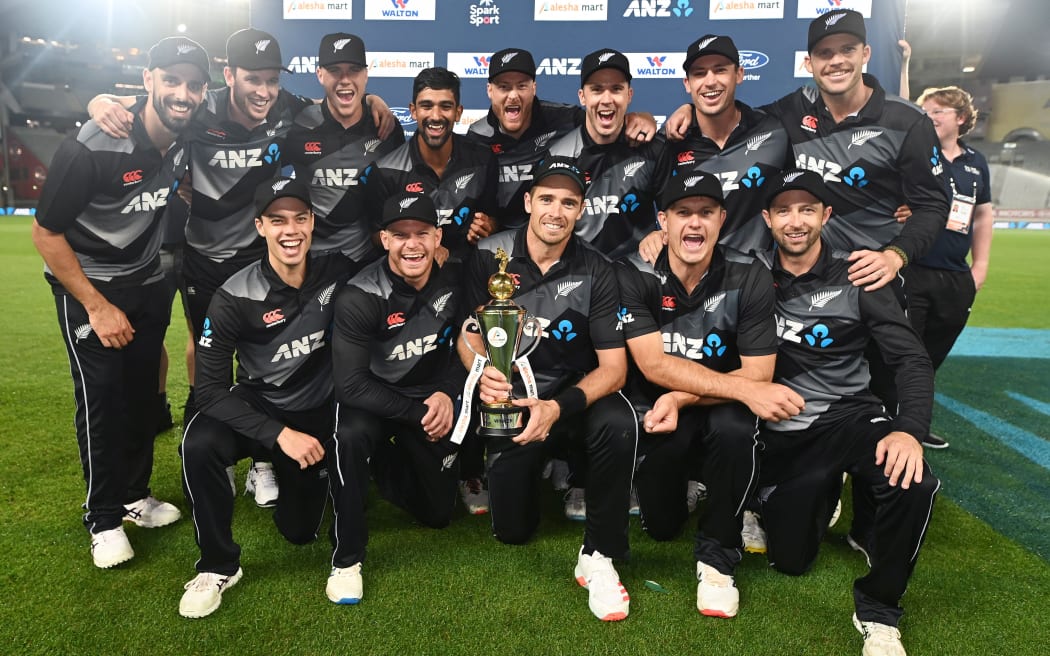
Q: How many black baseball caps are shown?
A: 12